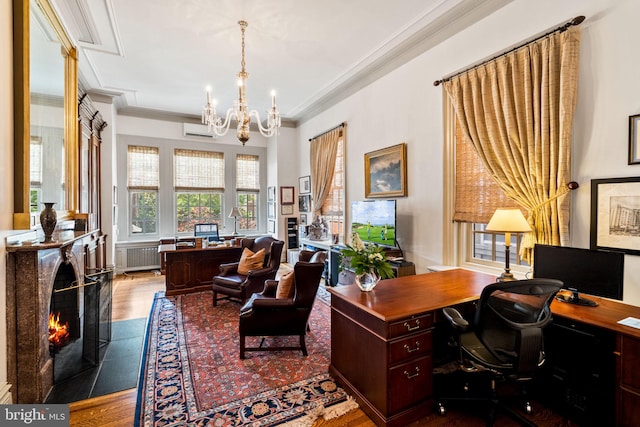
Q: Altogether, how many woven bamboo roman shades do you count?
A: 5